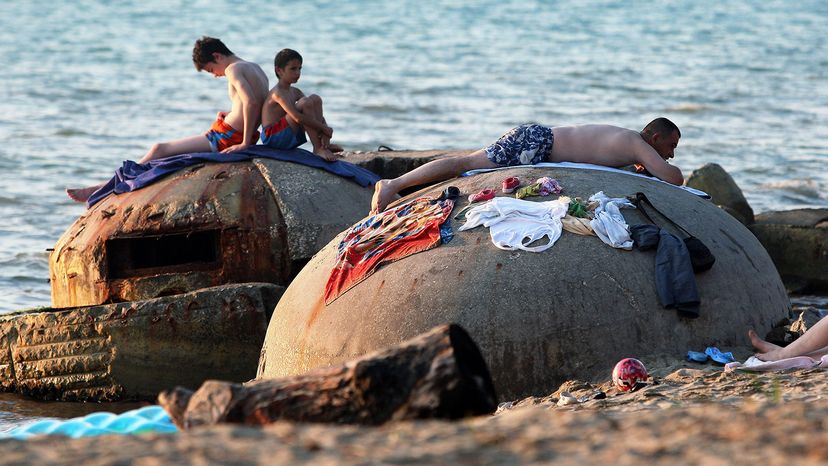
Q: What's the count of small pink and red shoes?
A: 2